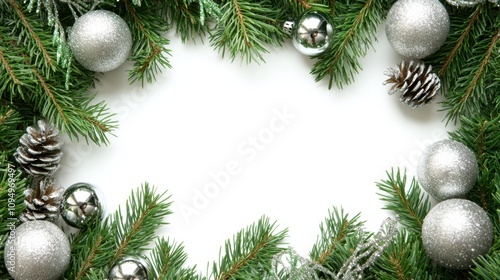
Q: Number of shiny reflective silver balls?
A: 3